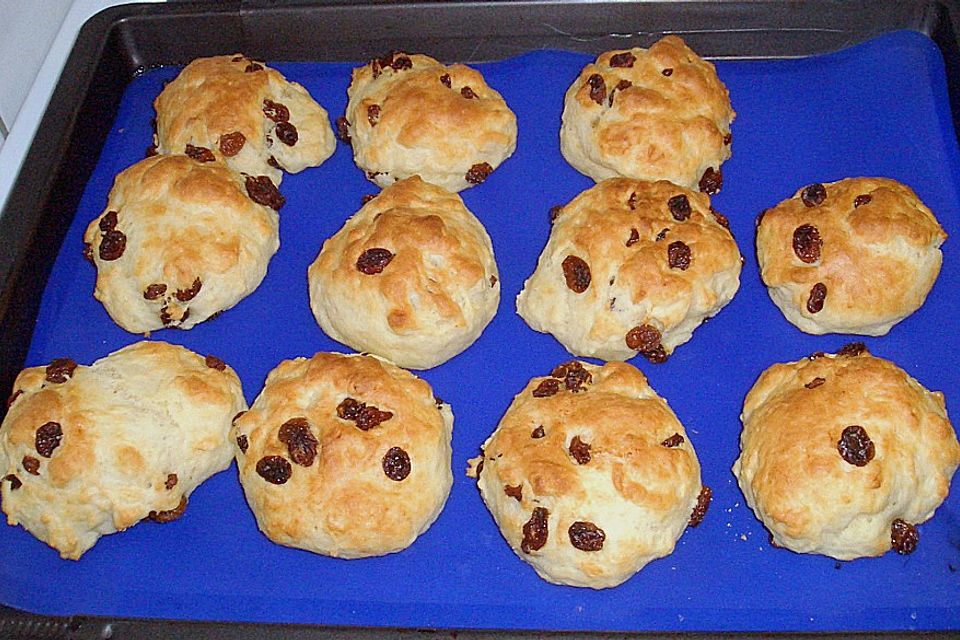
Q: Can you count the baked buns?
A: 11